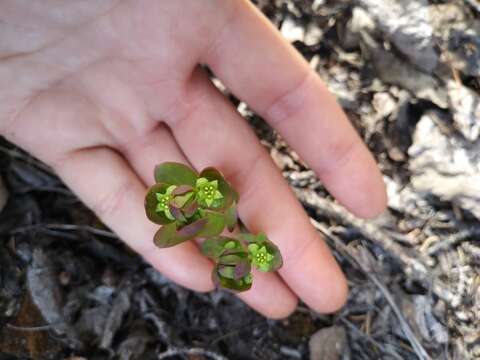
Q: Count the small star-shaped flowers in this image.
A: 3